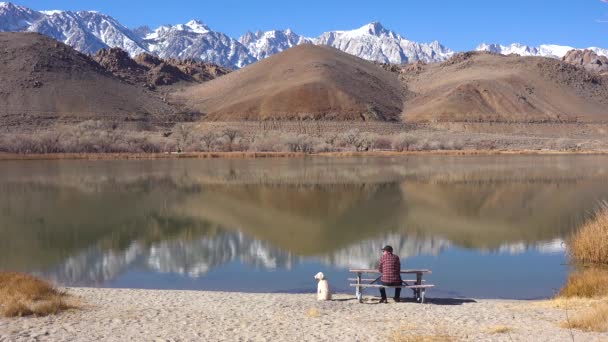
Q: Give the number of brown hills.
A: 3